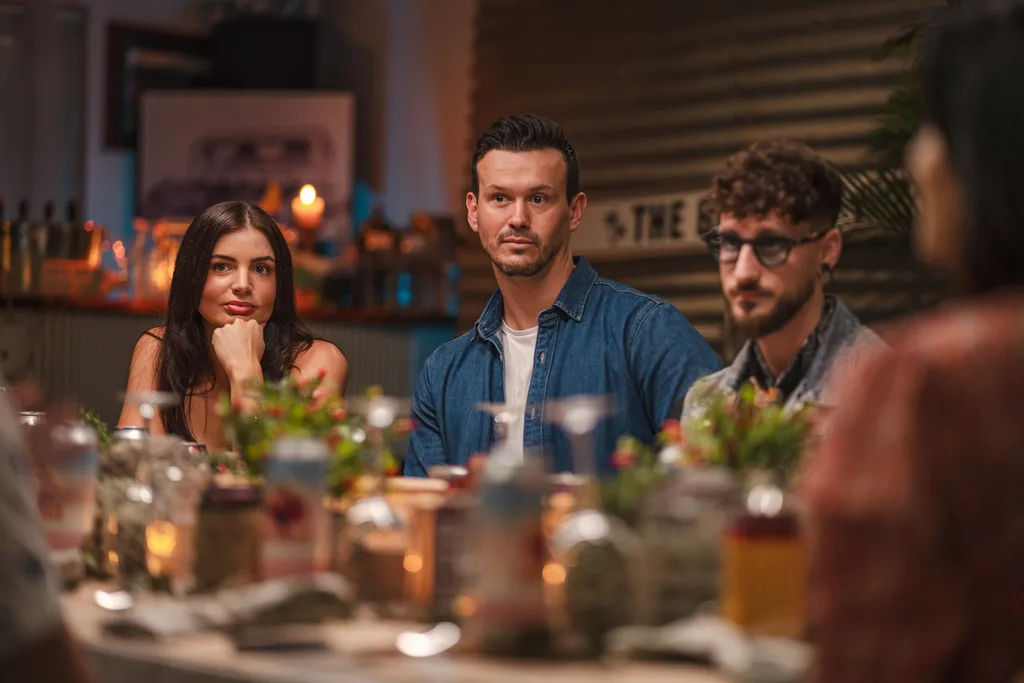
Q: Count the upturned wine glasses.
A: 4